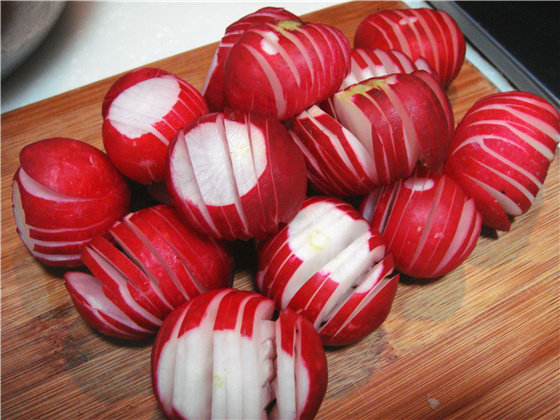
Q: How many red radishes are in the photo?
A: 13